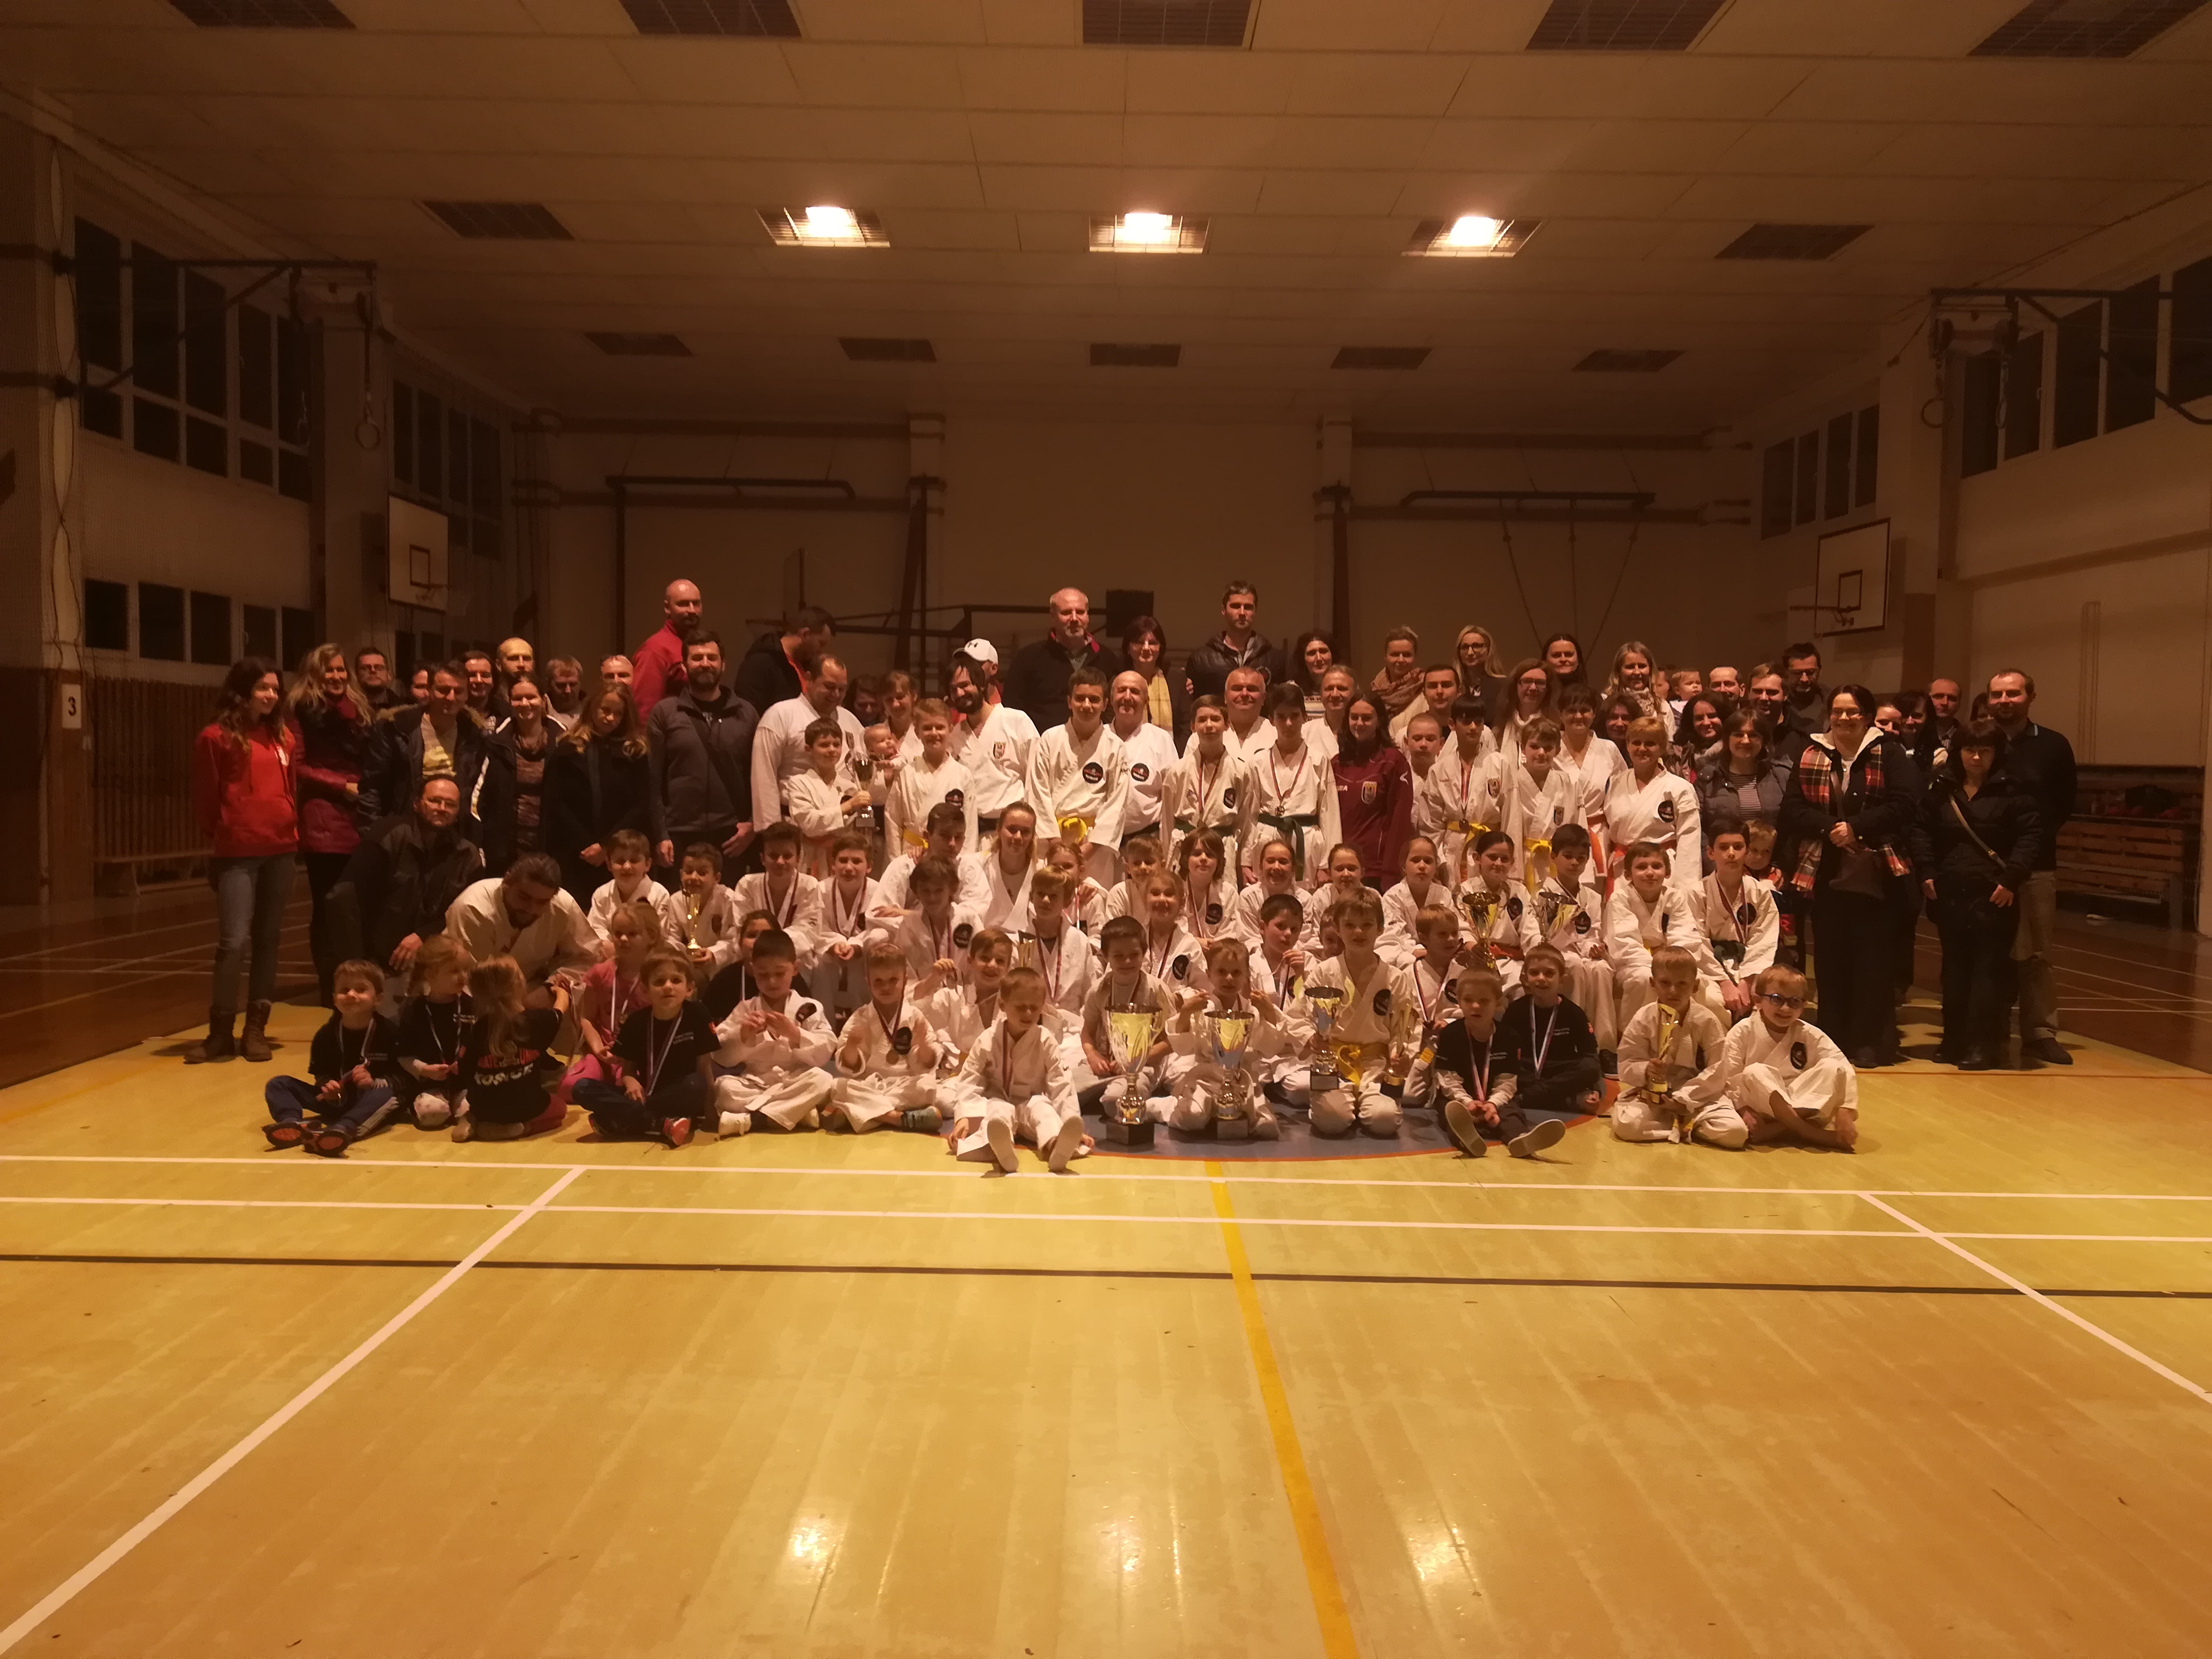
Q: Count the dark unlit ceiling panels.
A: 12